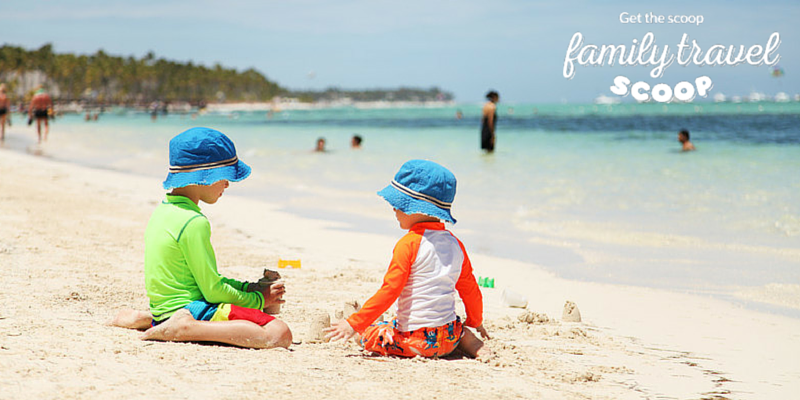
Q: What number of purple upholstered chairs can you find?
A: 0